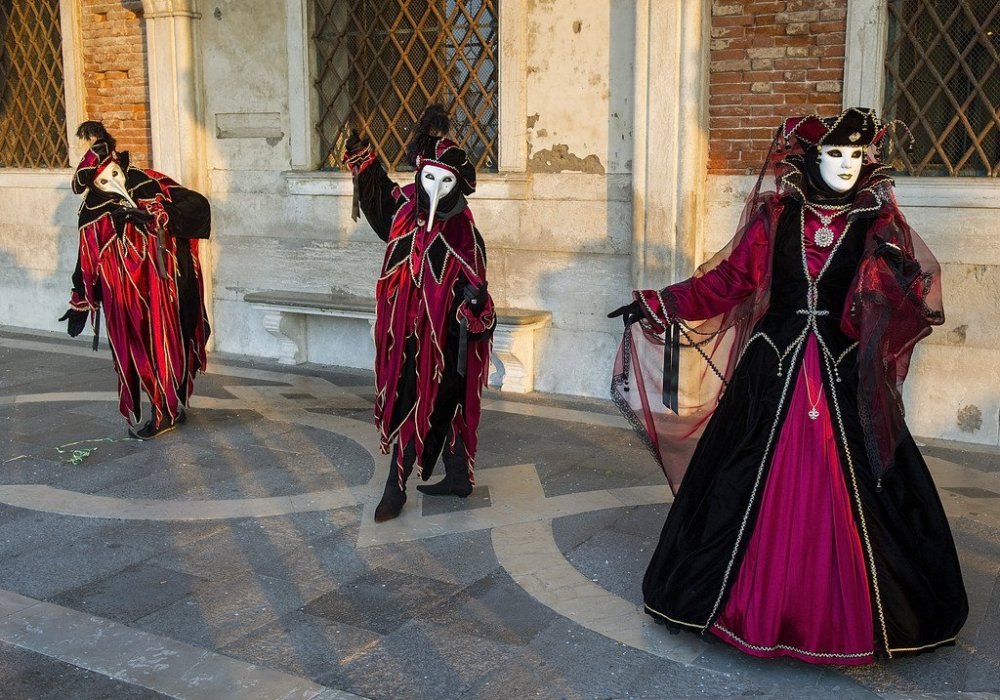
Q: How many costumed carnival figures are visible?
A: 3